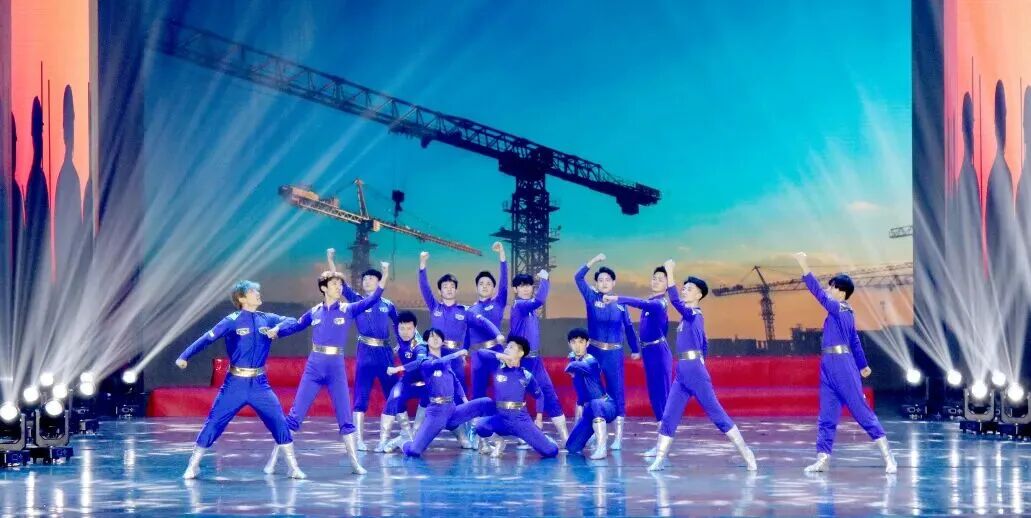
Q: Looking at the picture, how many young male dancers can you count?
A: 14